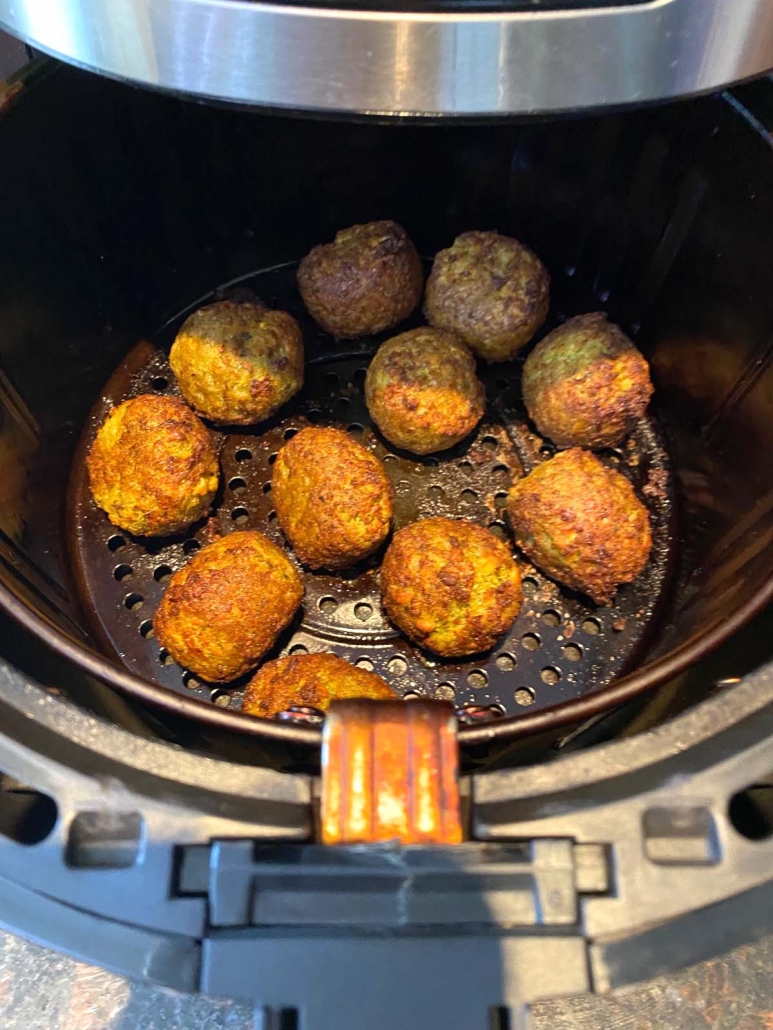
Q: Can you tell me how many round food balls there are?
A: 11